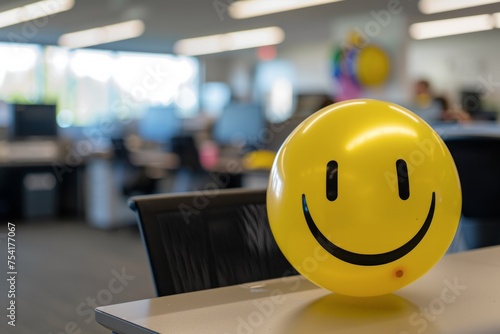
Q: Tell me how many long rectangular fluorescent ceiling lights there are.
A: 6